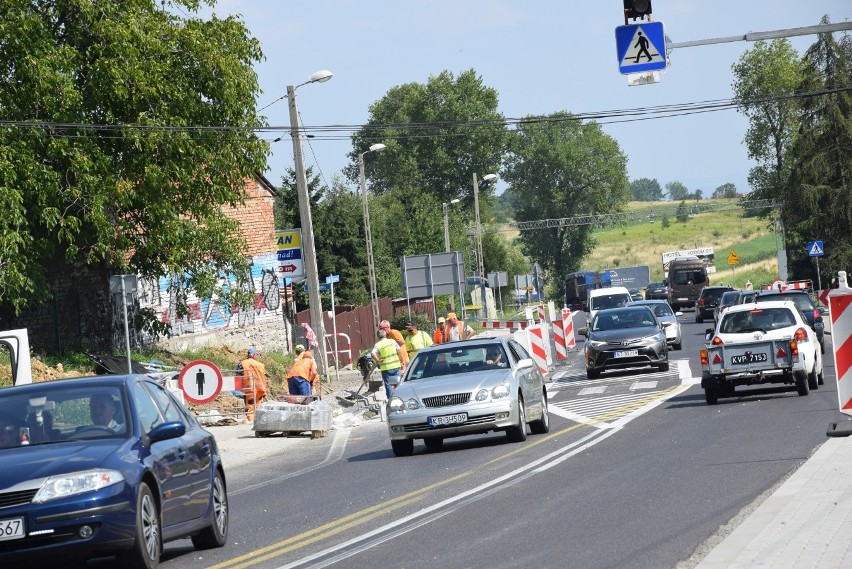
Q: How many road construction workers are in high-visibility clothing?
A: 8